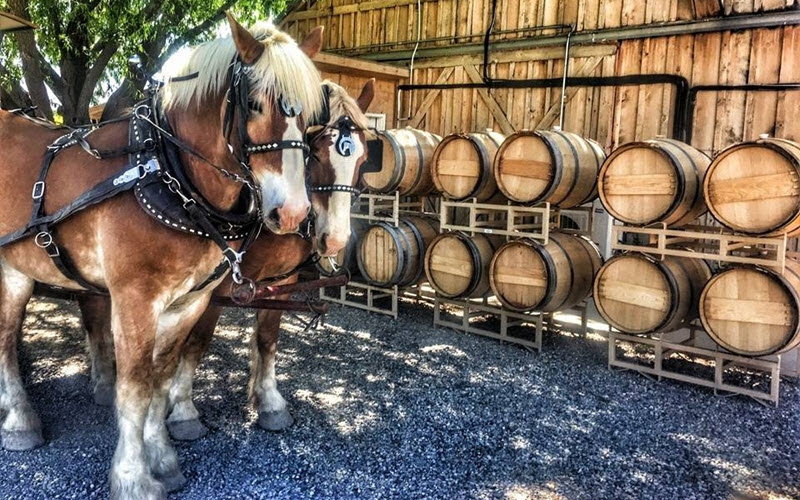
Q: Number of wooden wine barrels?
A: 11